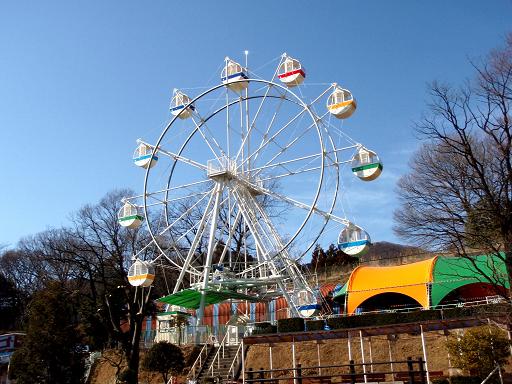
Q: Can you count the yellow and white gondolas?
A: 2